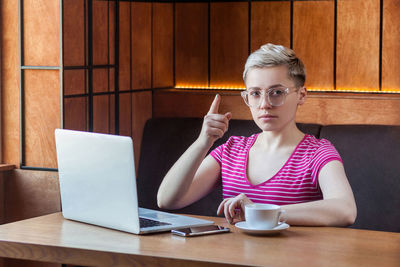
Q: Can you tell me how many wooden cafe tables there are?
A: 1